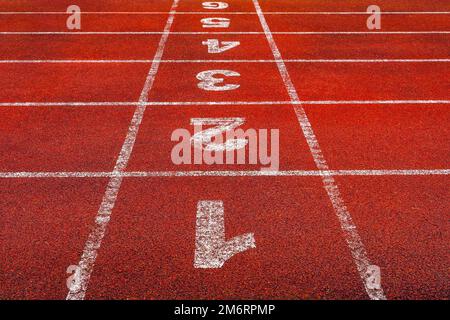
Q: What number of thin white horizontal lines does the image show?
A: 5